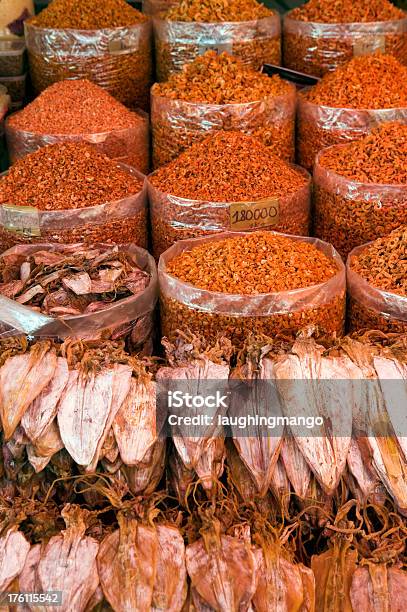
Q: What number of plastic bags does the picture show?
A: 12